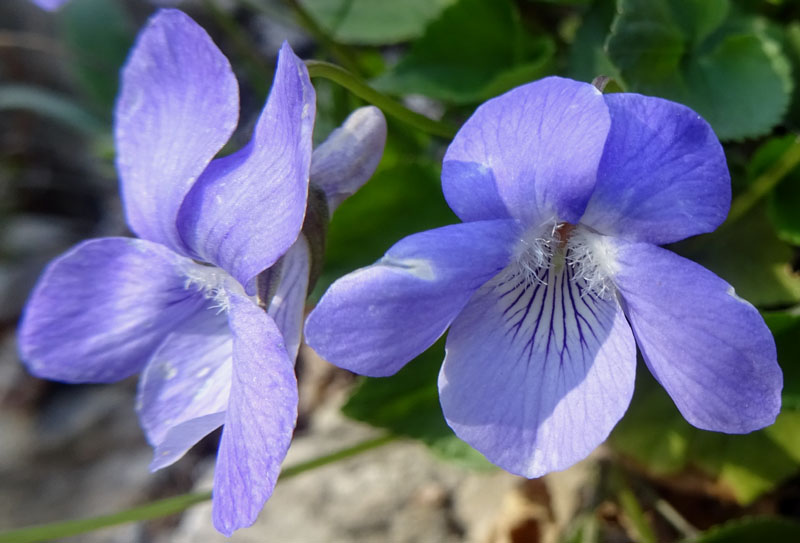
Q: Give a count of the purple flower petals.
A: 10